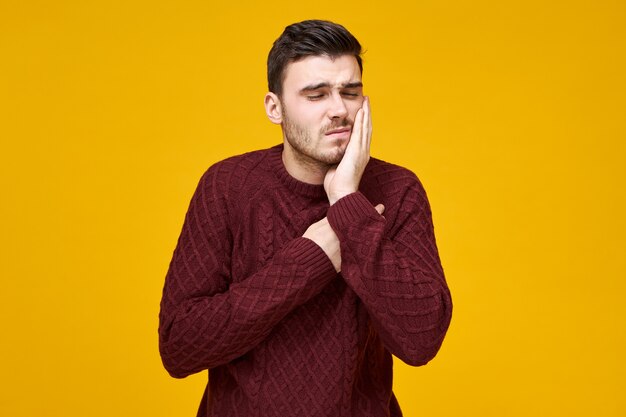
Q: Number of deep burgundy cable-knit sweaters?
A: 1